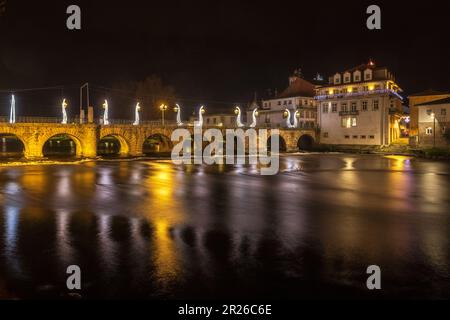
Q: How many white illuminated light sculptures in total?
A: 10